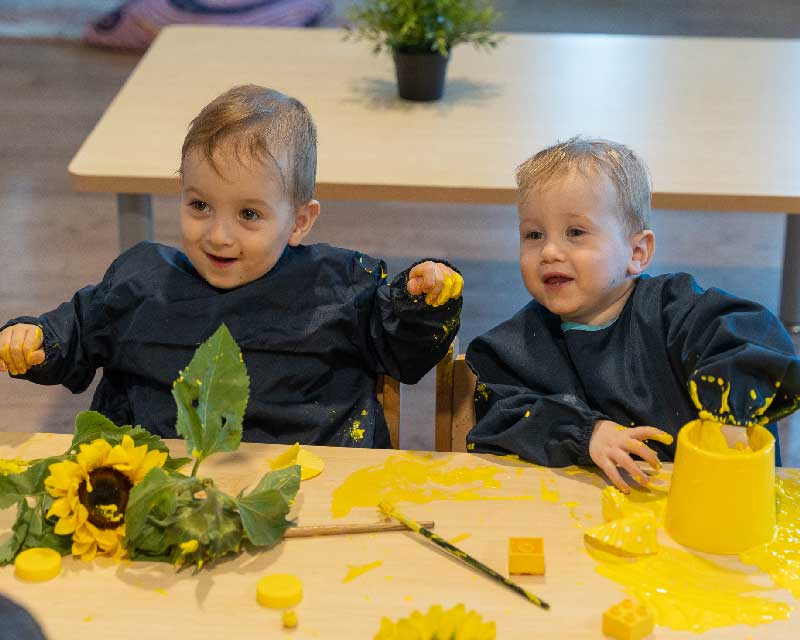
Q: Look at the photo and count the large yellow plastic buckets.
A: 1